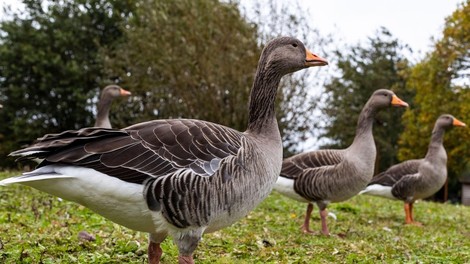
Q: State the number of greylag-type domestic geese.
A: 4